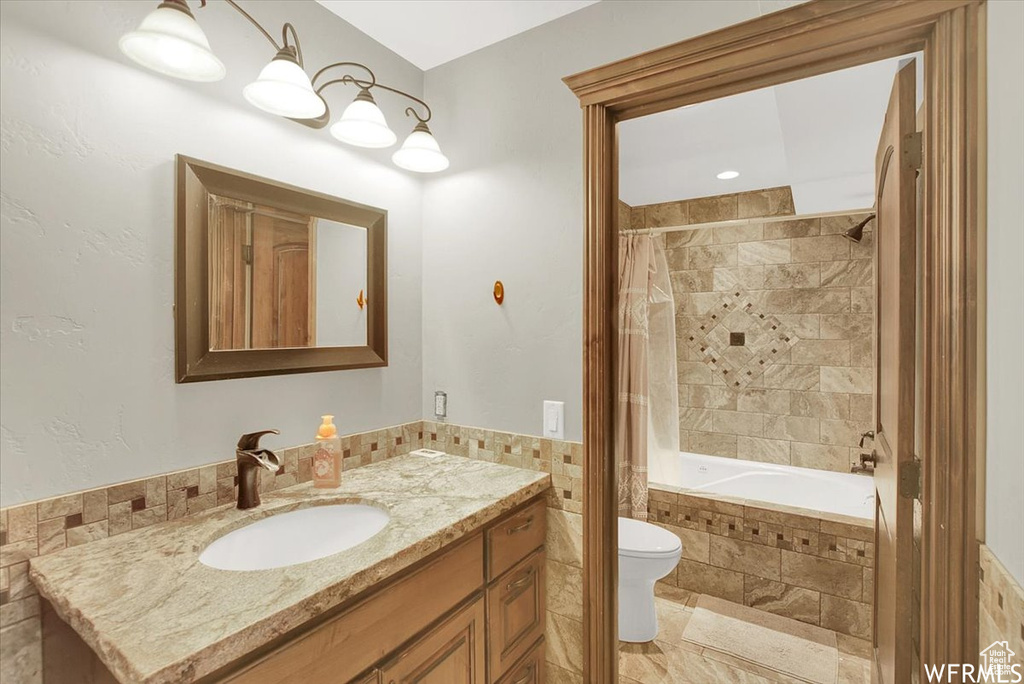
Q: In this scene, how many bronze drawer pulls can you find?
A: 3